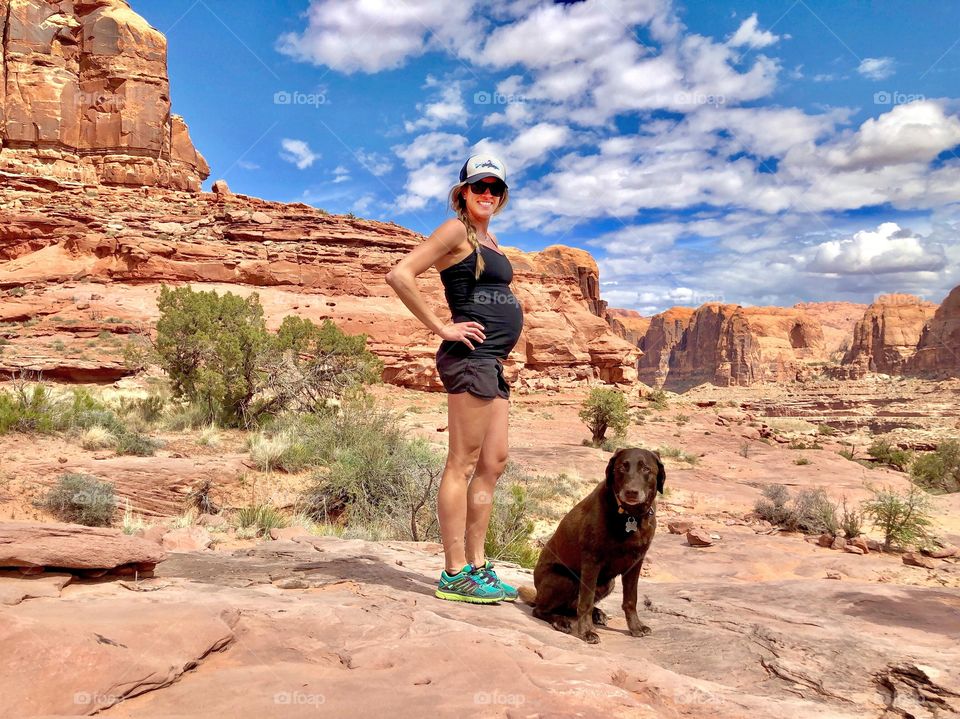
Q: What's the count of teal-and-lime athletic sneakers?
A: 2